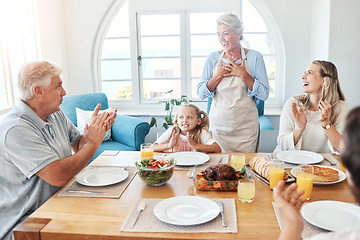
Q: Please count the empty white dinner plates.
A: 5